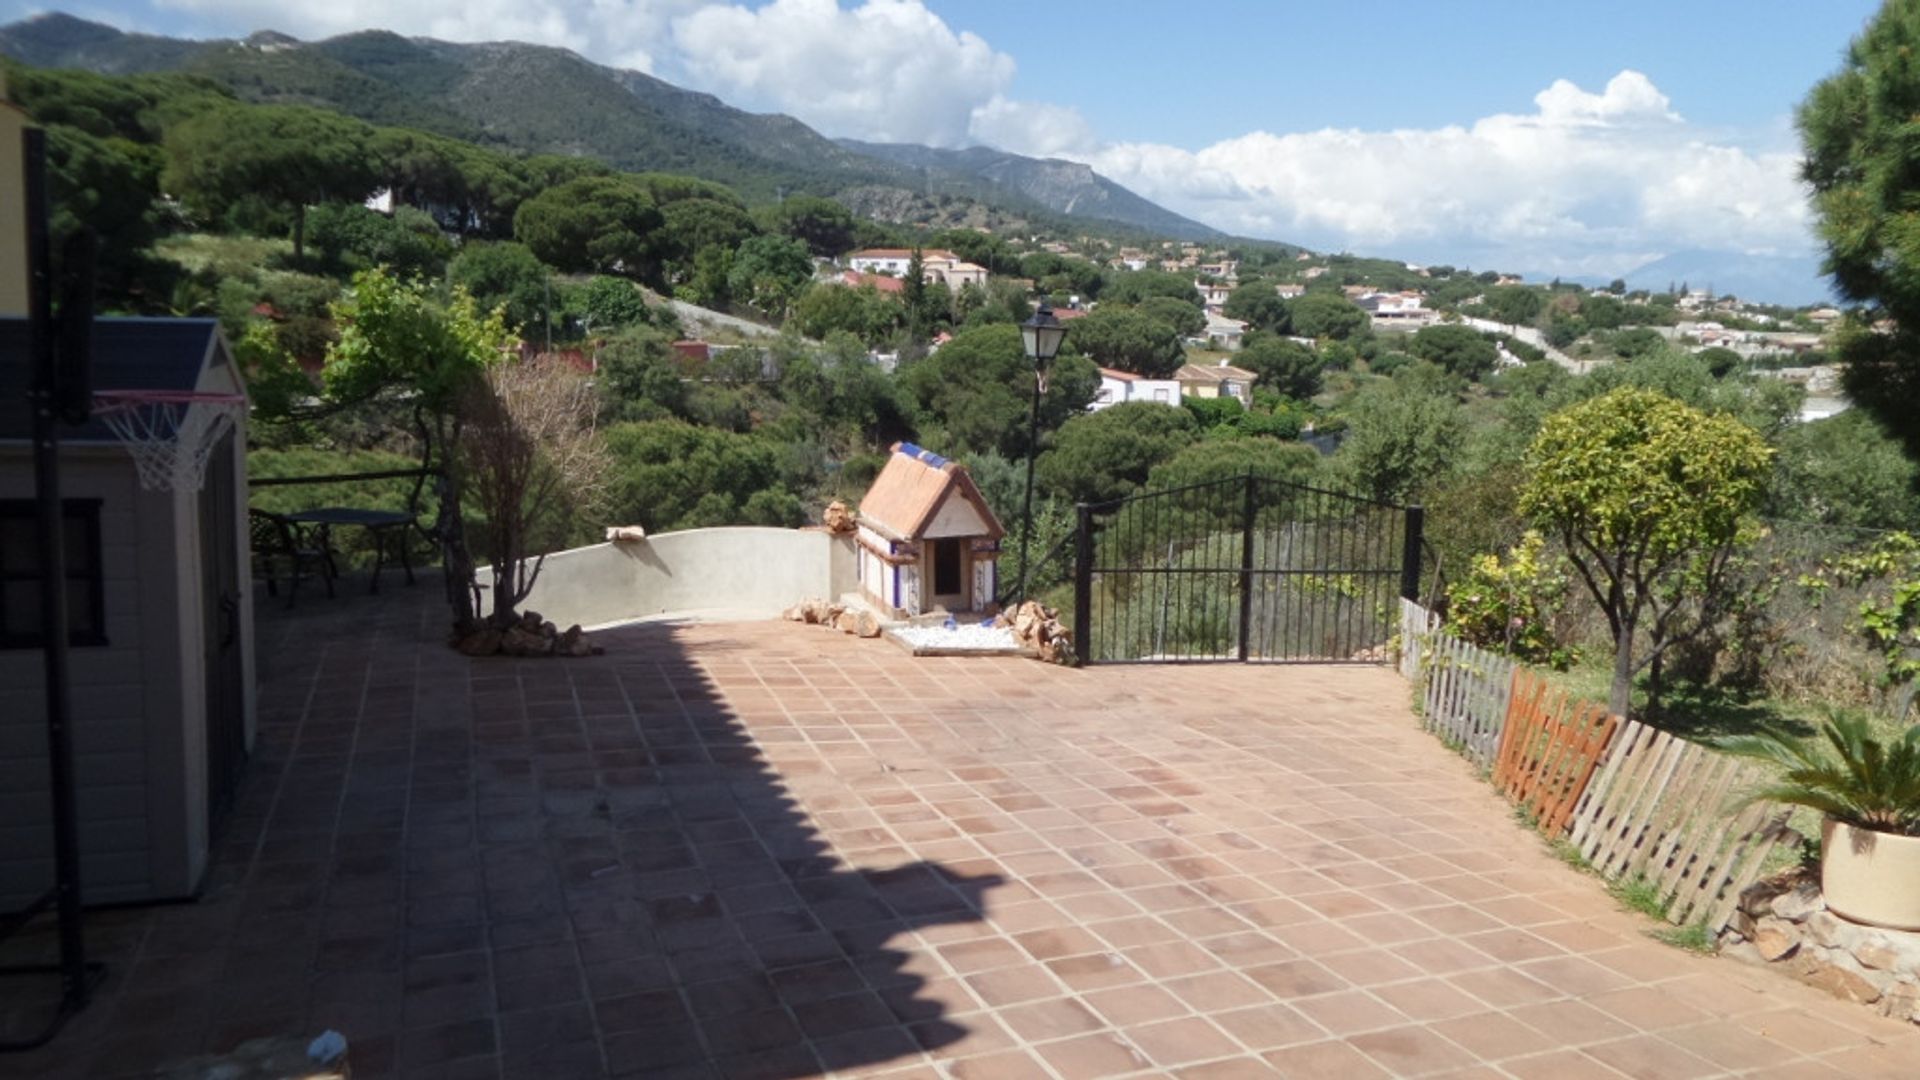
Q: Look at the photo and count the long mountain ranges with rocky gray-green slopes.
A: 1